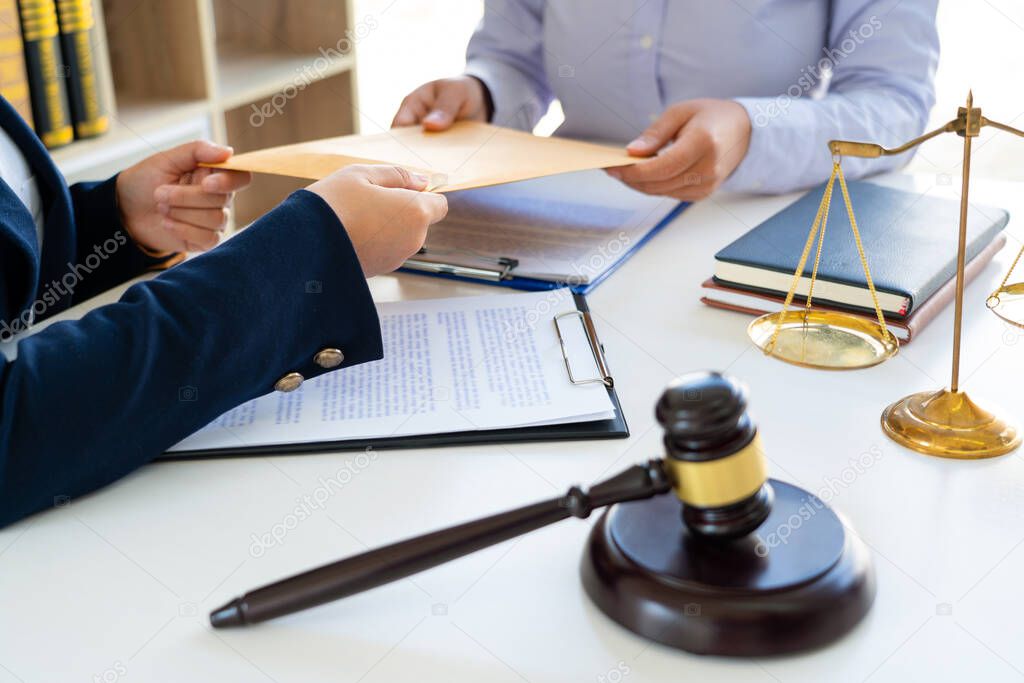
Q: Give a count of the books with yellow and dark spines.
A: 2